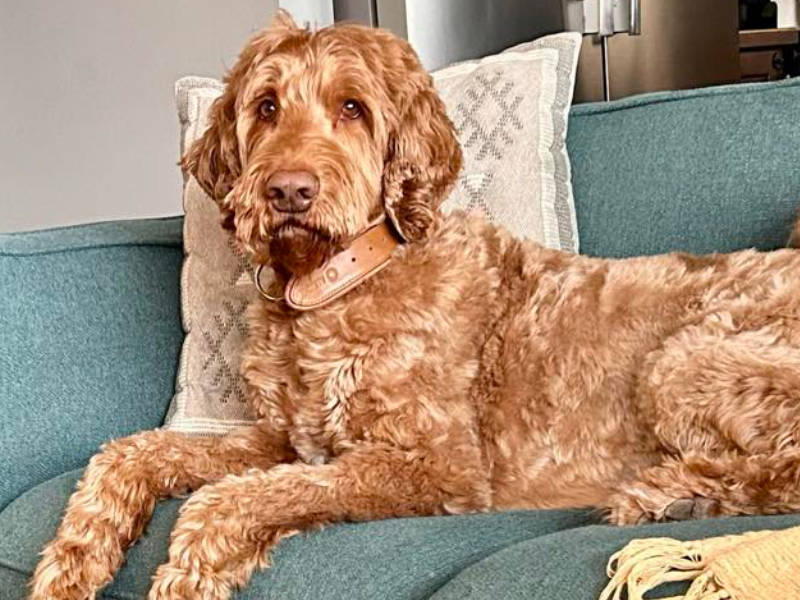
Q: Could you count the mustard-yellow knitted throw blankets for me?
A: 1